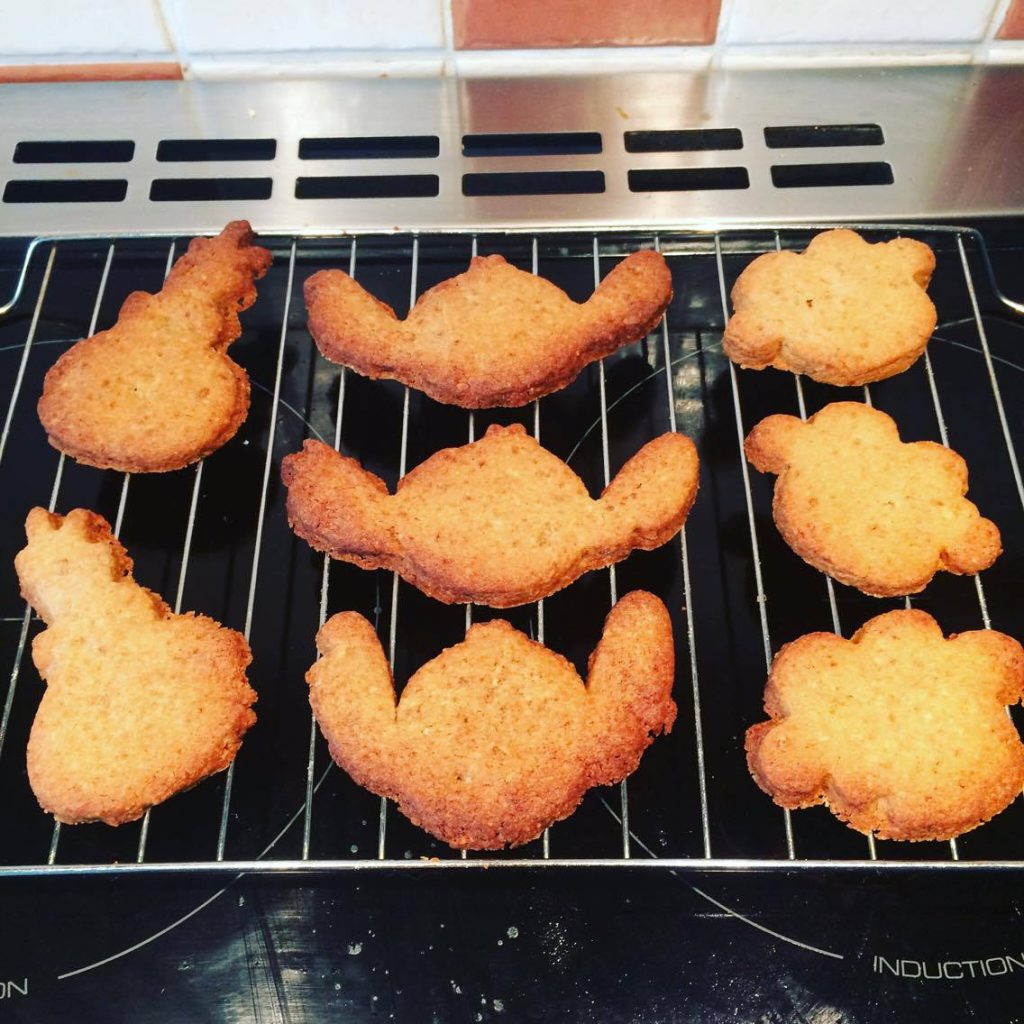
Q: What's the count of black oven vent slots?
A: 12